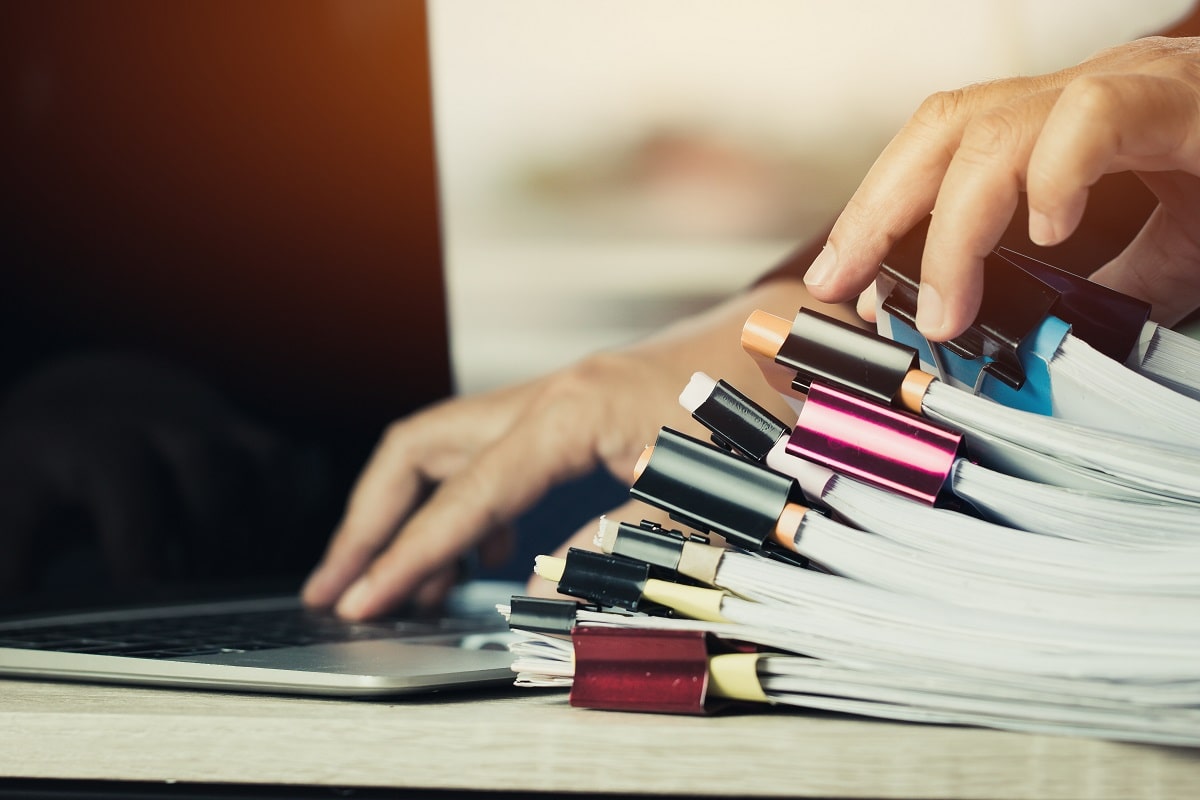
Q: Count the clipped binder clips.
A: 10